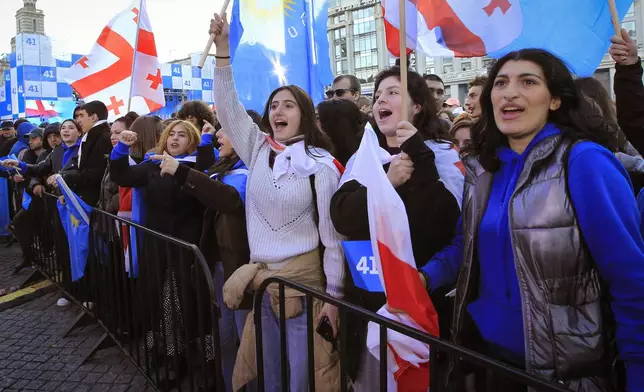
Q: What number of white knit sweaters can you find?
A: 1